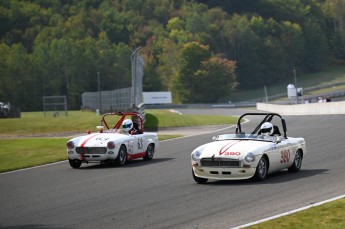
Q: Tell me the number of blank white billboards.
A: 1